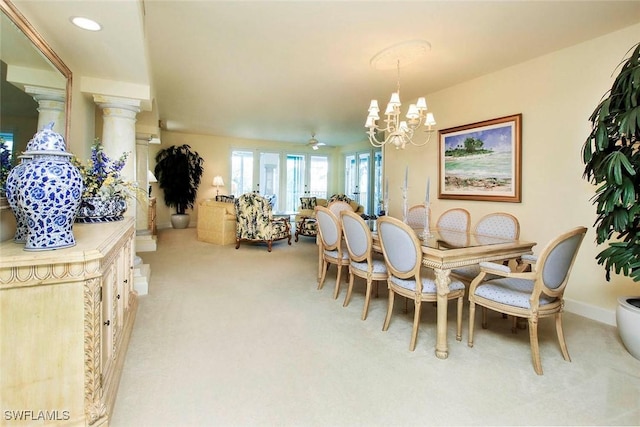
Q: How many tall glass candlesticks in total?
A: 3